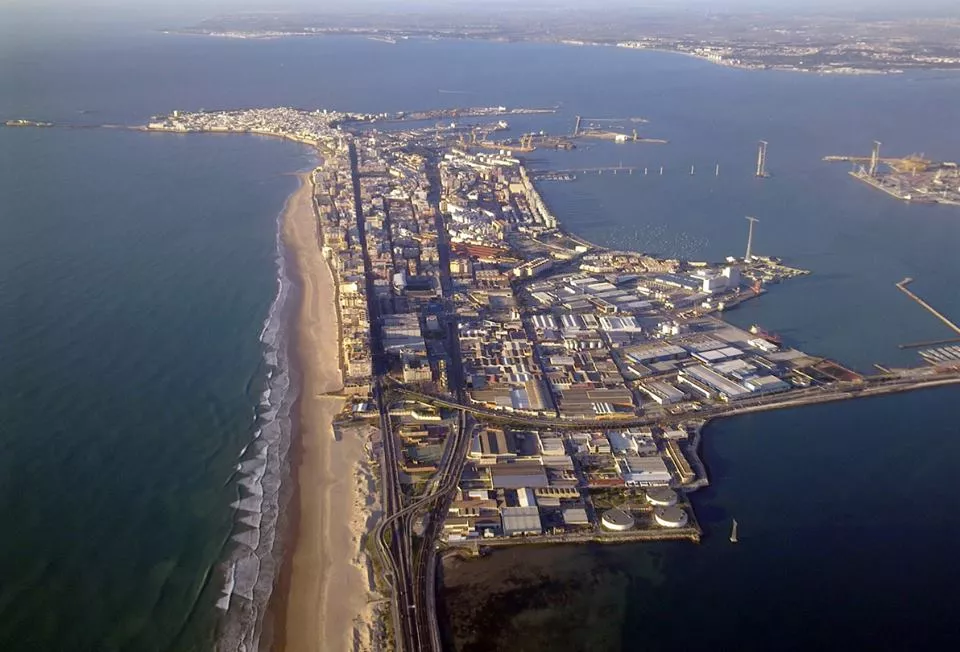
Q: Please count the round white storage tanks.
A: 3